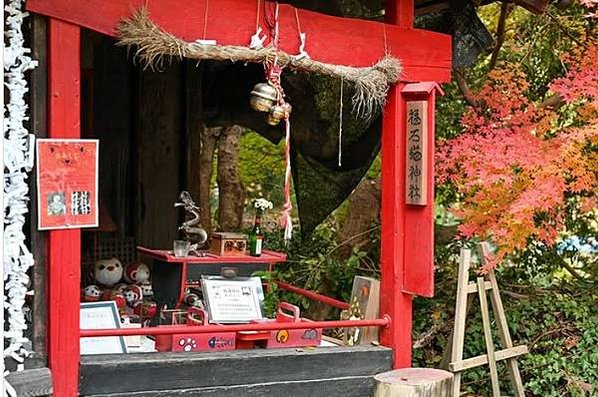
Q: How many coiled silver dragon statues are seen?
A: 1